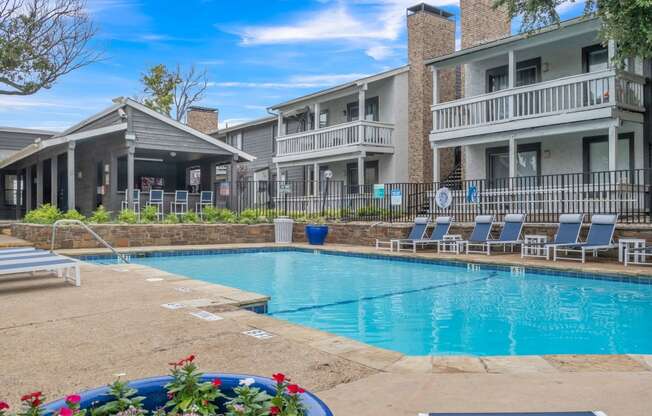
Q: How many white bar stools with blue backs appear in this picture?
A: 4